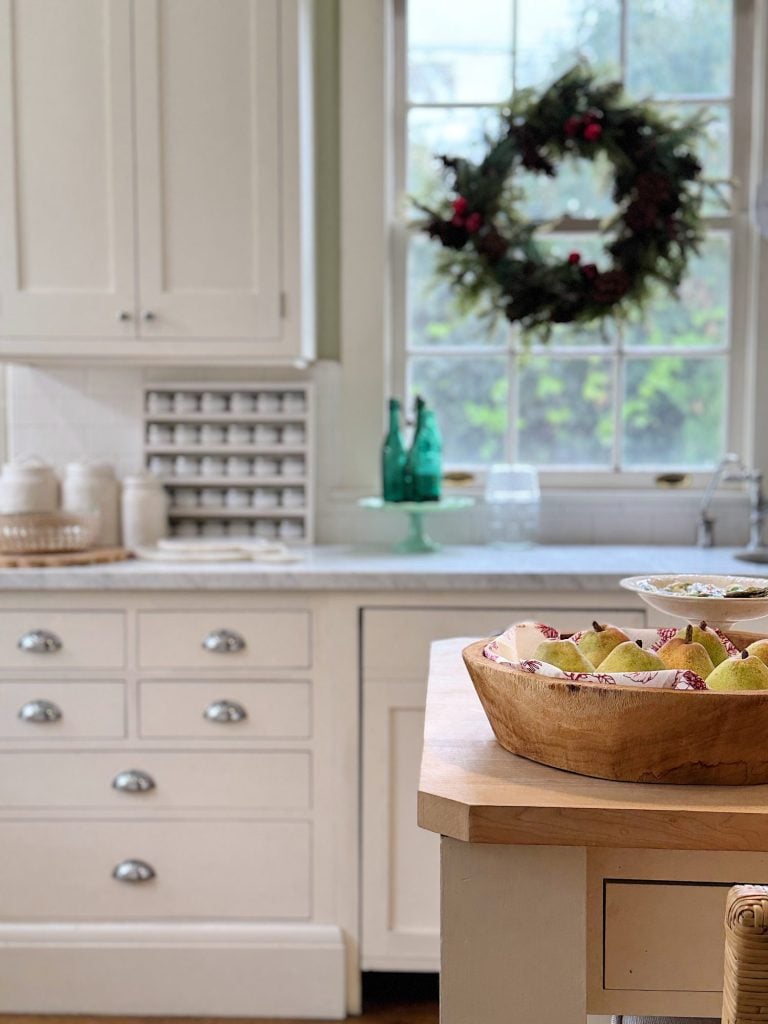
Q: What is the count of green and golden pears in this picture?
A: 7